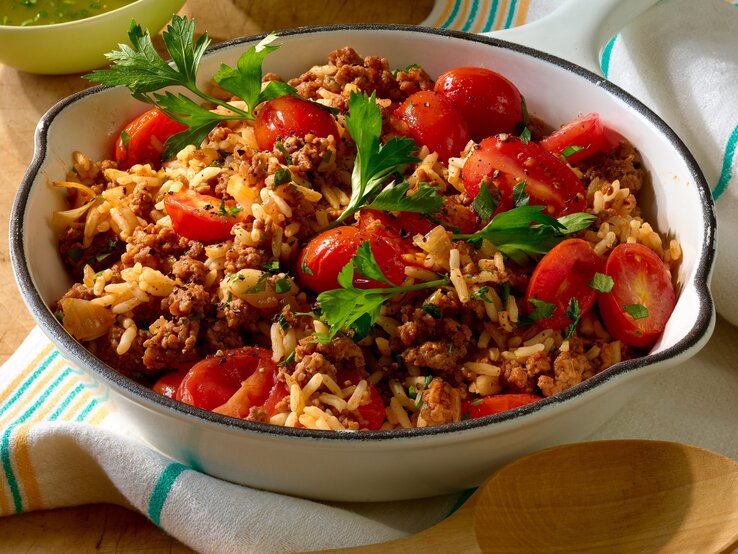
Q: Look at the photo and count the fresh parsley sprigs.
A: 4